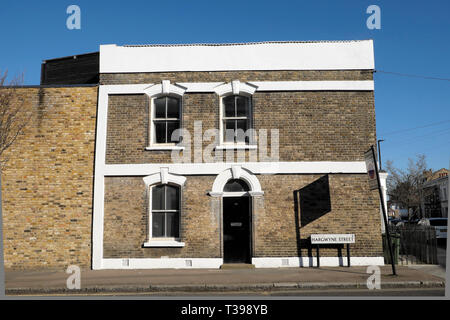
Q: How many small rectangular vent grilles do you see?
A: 3